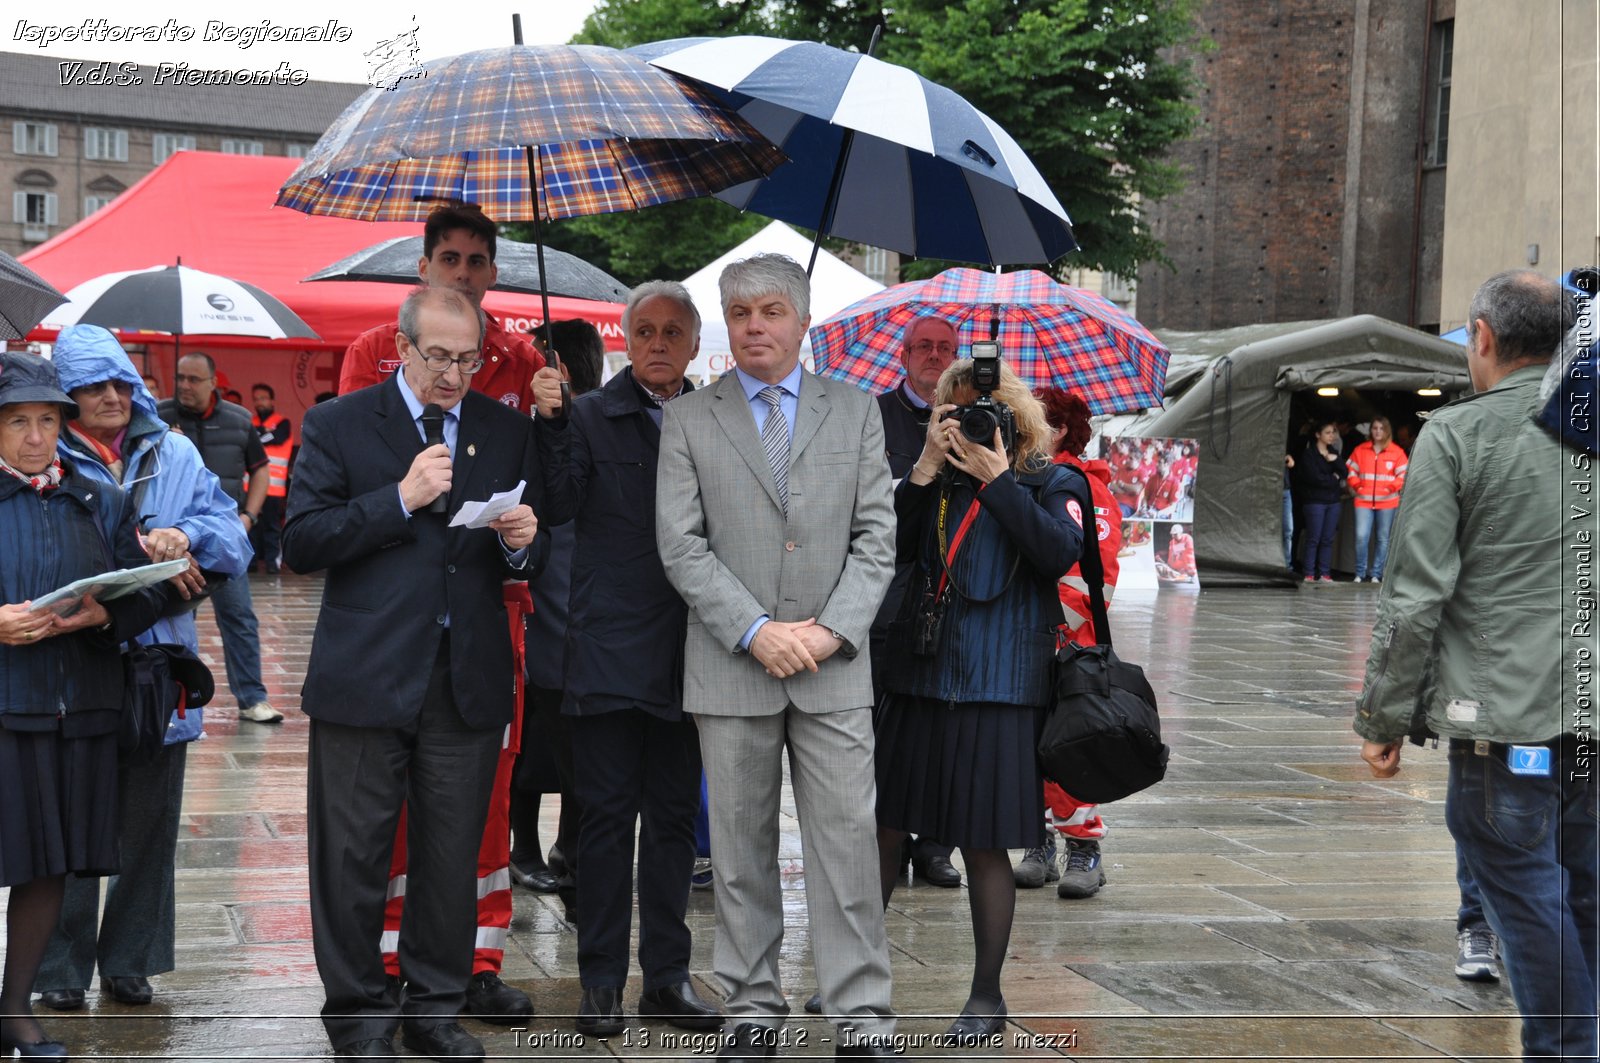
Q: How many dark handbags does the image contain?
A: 2